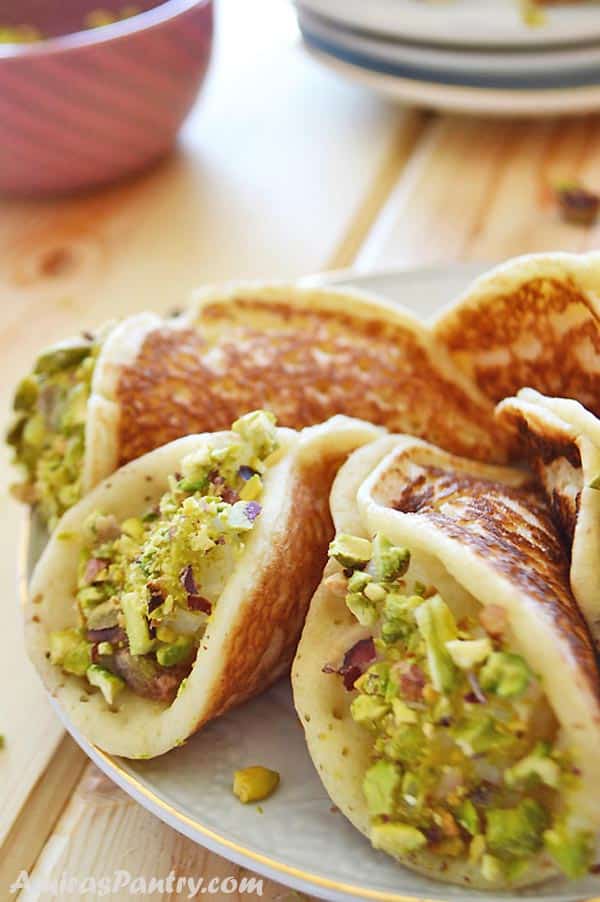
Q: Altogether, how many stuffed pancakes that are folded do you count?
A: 5